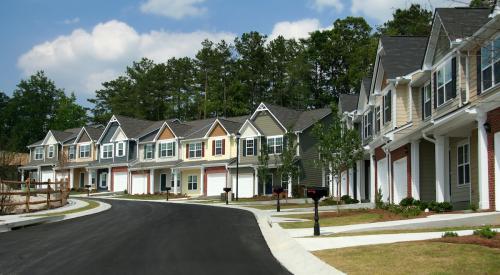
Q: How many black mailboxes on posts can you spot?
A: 5